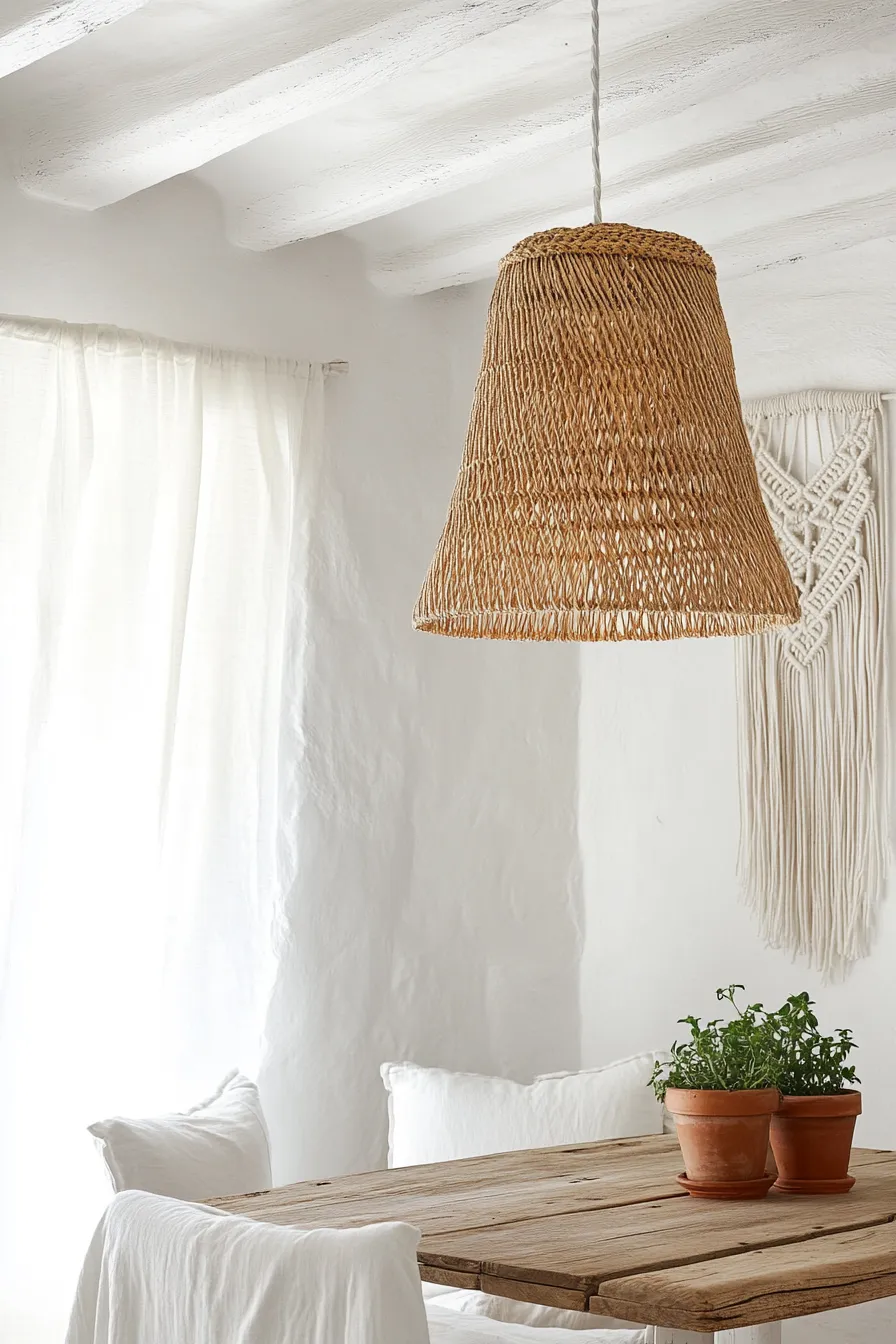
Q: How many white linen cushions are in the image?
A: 2